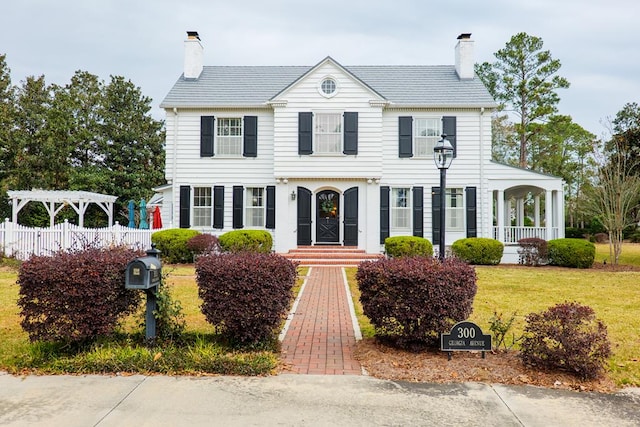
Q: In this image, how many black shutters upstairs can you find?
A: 6